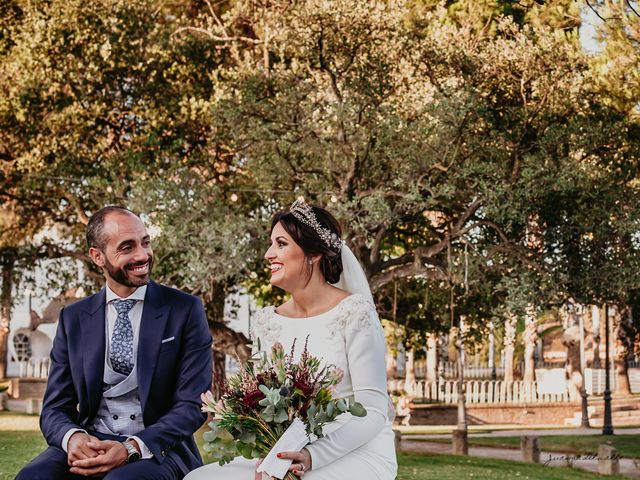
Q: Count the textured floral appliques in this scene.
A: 2